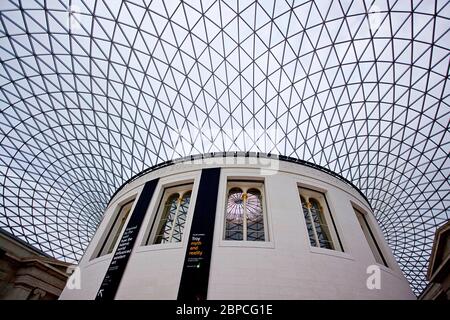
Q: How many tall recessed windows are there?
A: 5